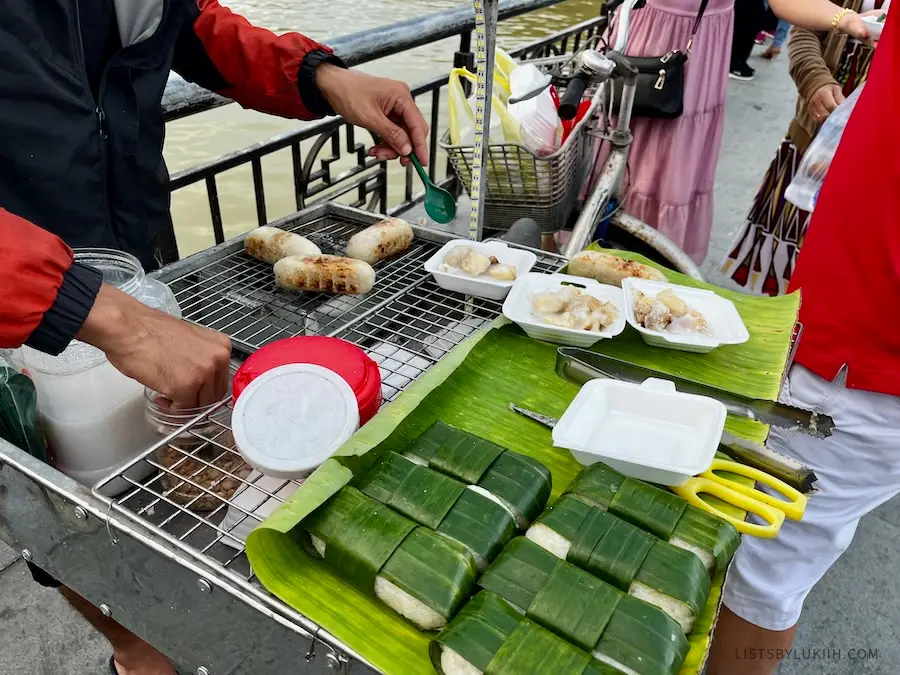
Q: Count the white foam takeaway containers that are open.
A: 4